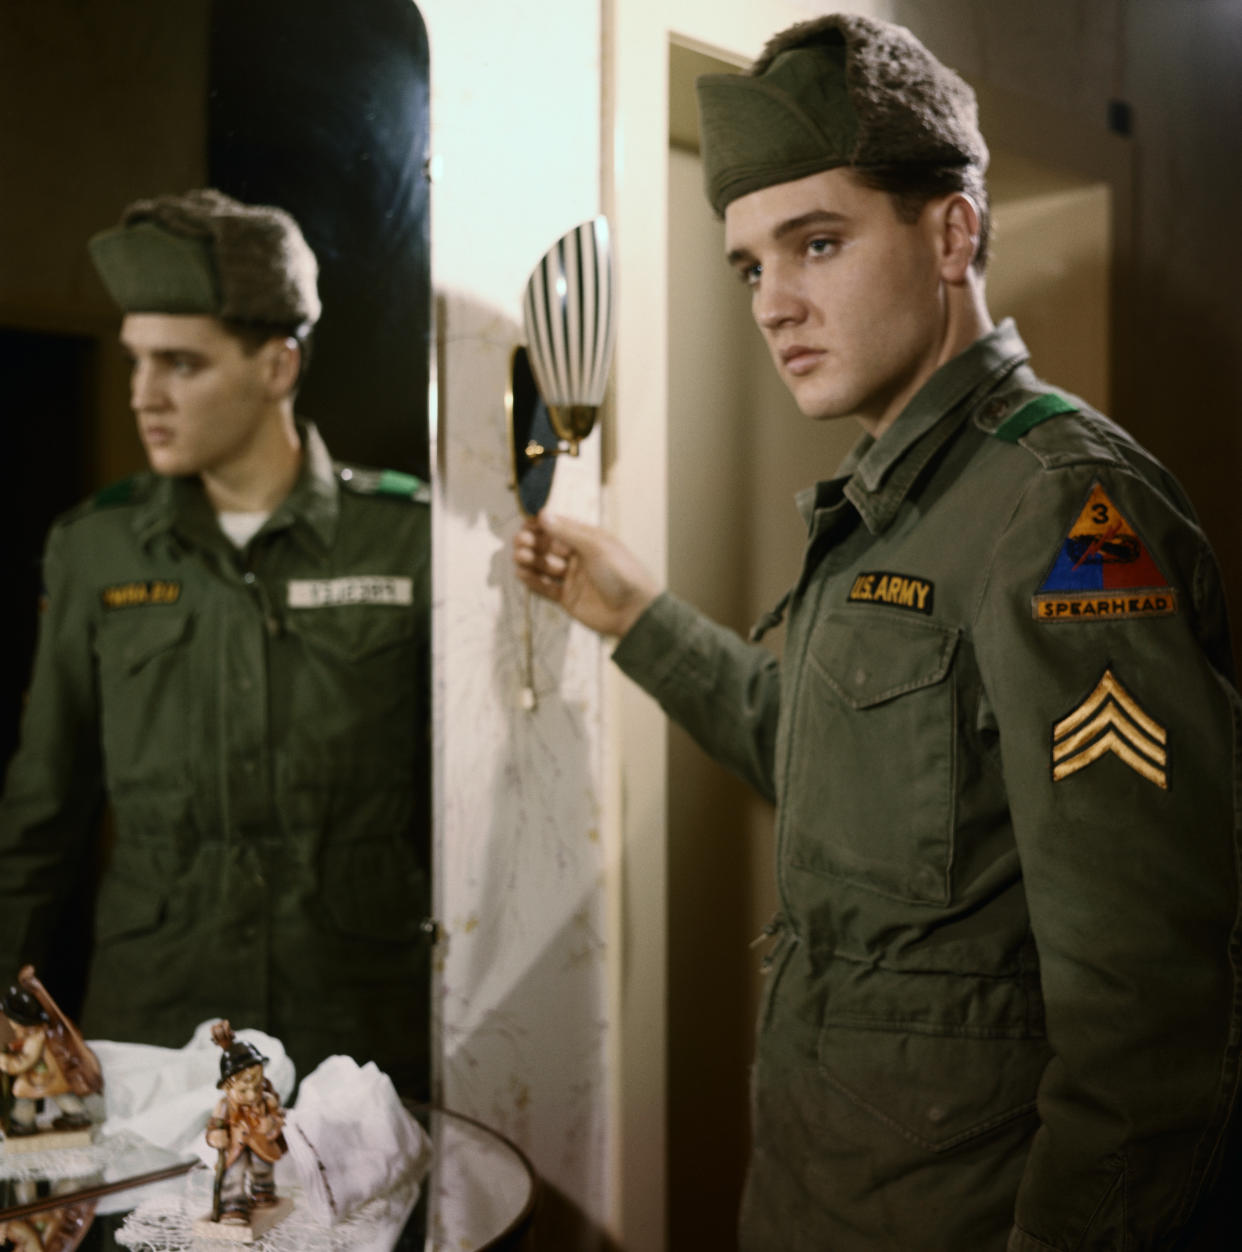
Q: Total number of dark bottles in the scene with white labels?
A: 0